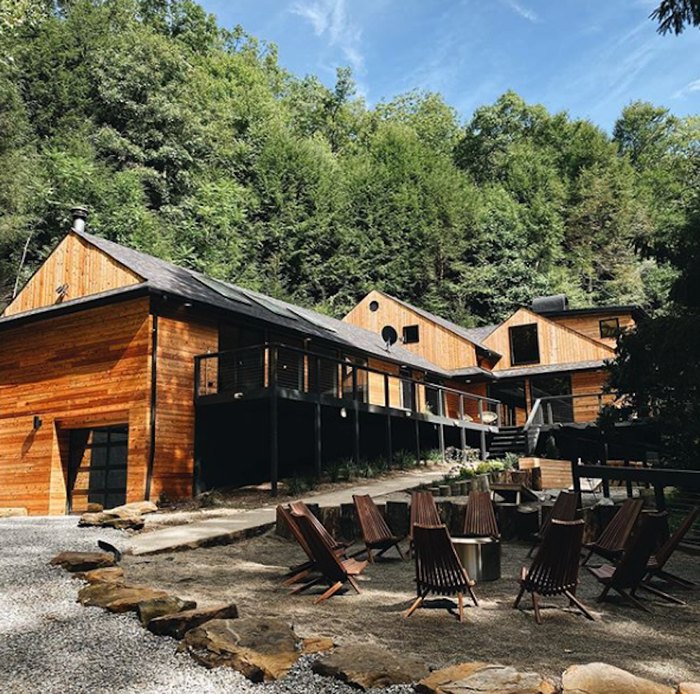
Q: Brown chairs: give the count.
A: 11